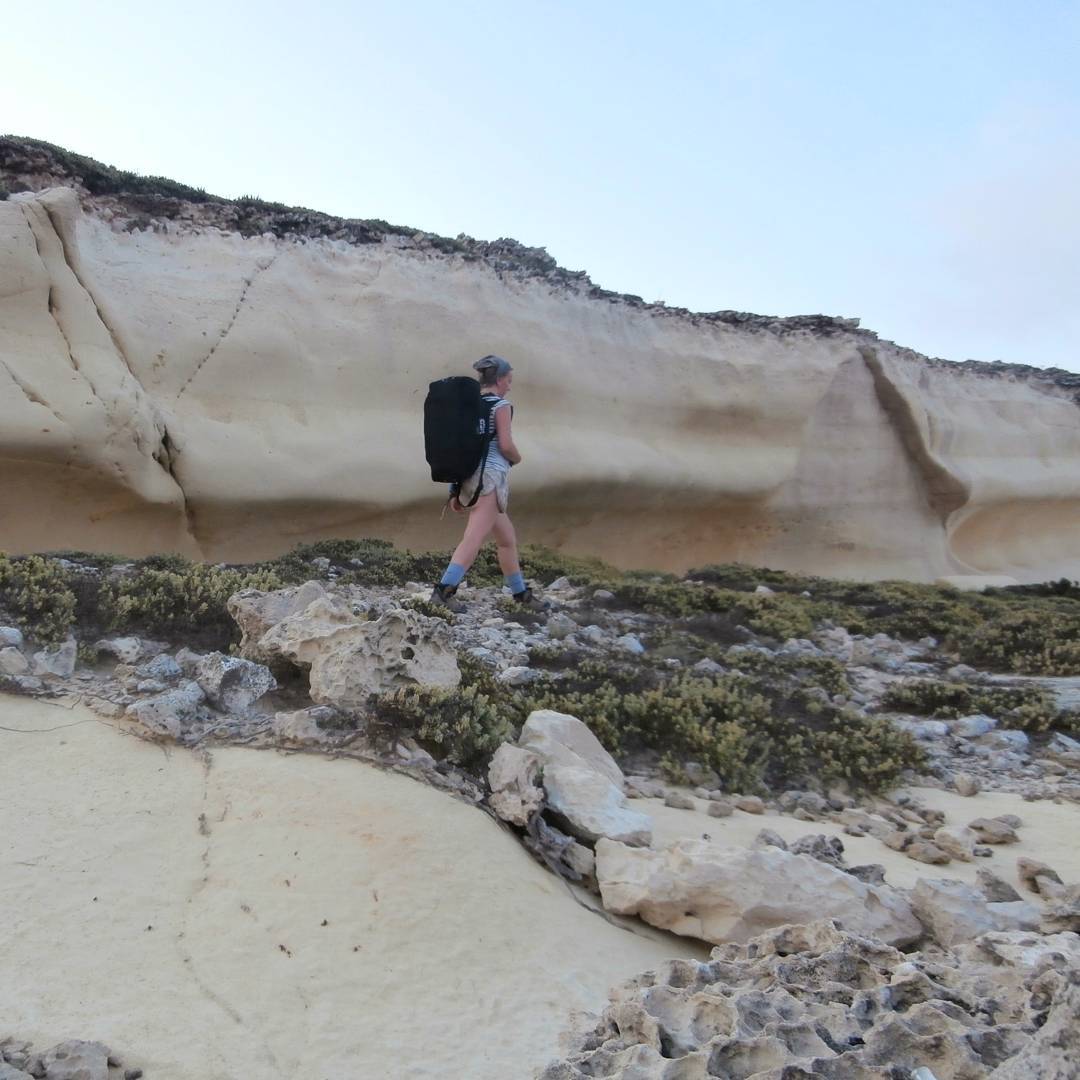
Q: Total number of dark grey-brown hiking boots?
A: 2